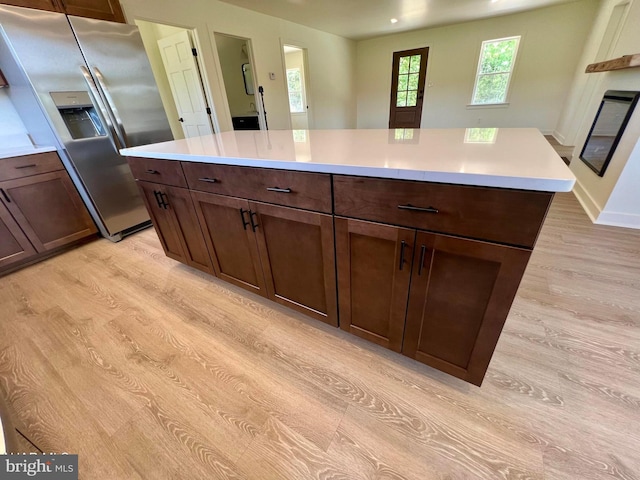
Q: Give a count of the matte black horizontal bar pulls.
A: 5